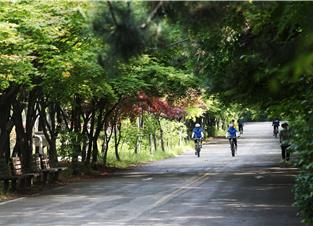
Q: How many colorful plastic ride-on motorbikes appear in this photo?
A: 0